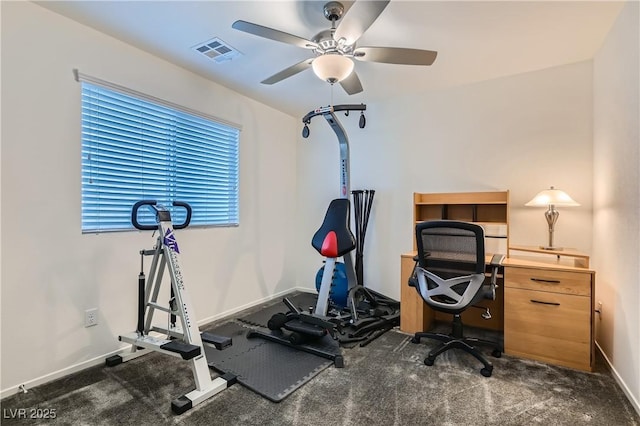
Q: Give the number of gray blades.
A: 5